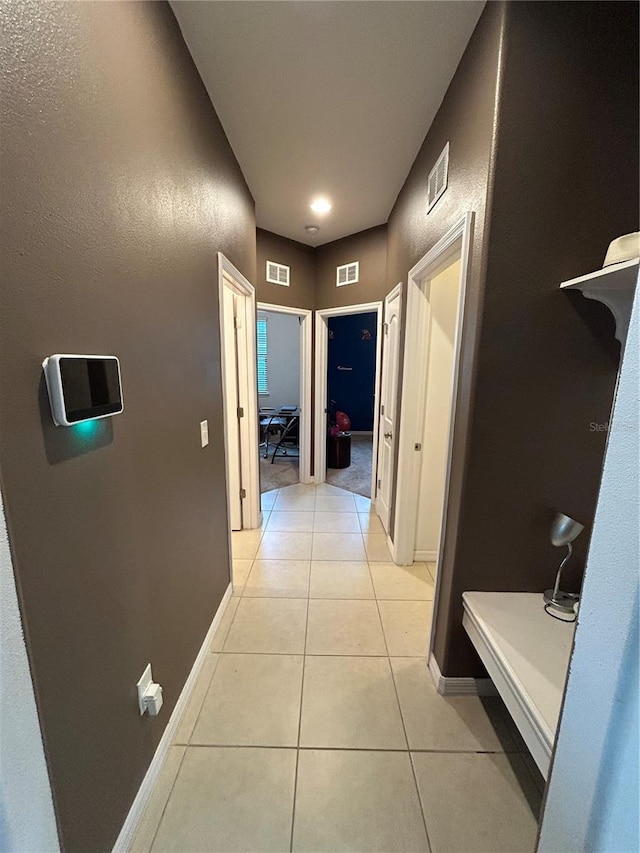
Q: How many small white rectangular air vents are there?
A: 3